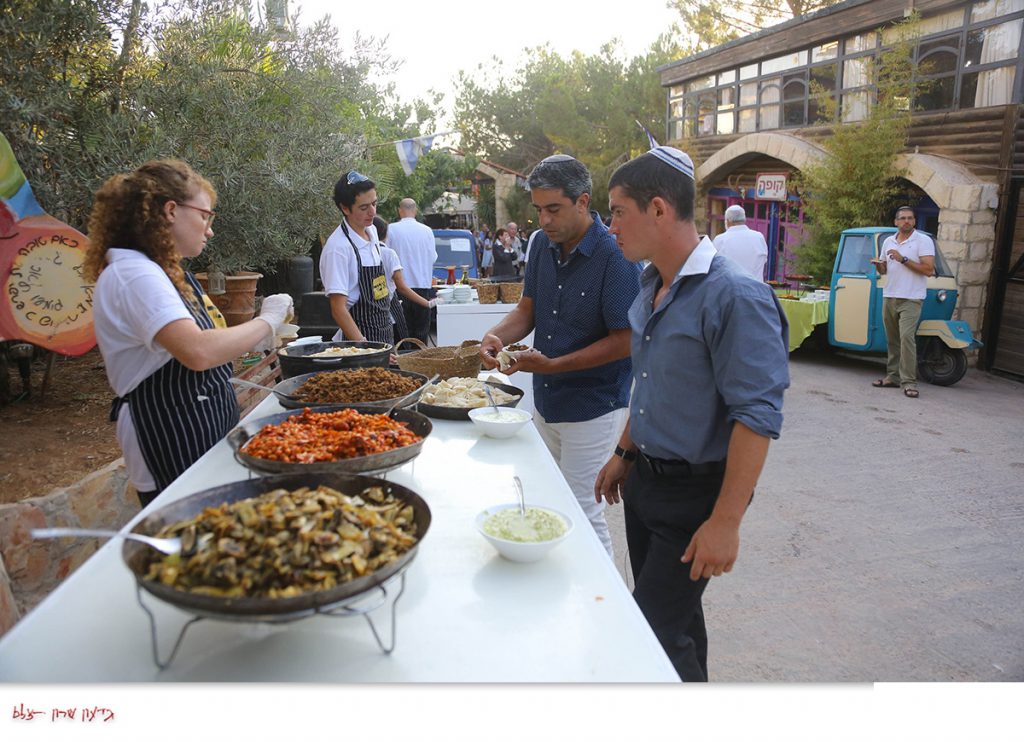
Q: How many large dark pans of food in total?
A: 5